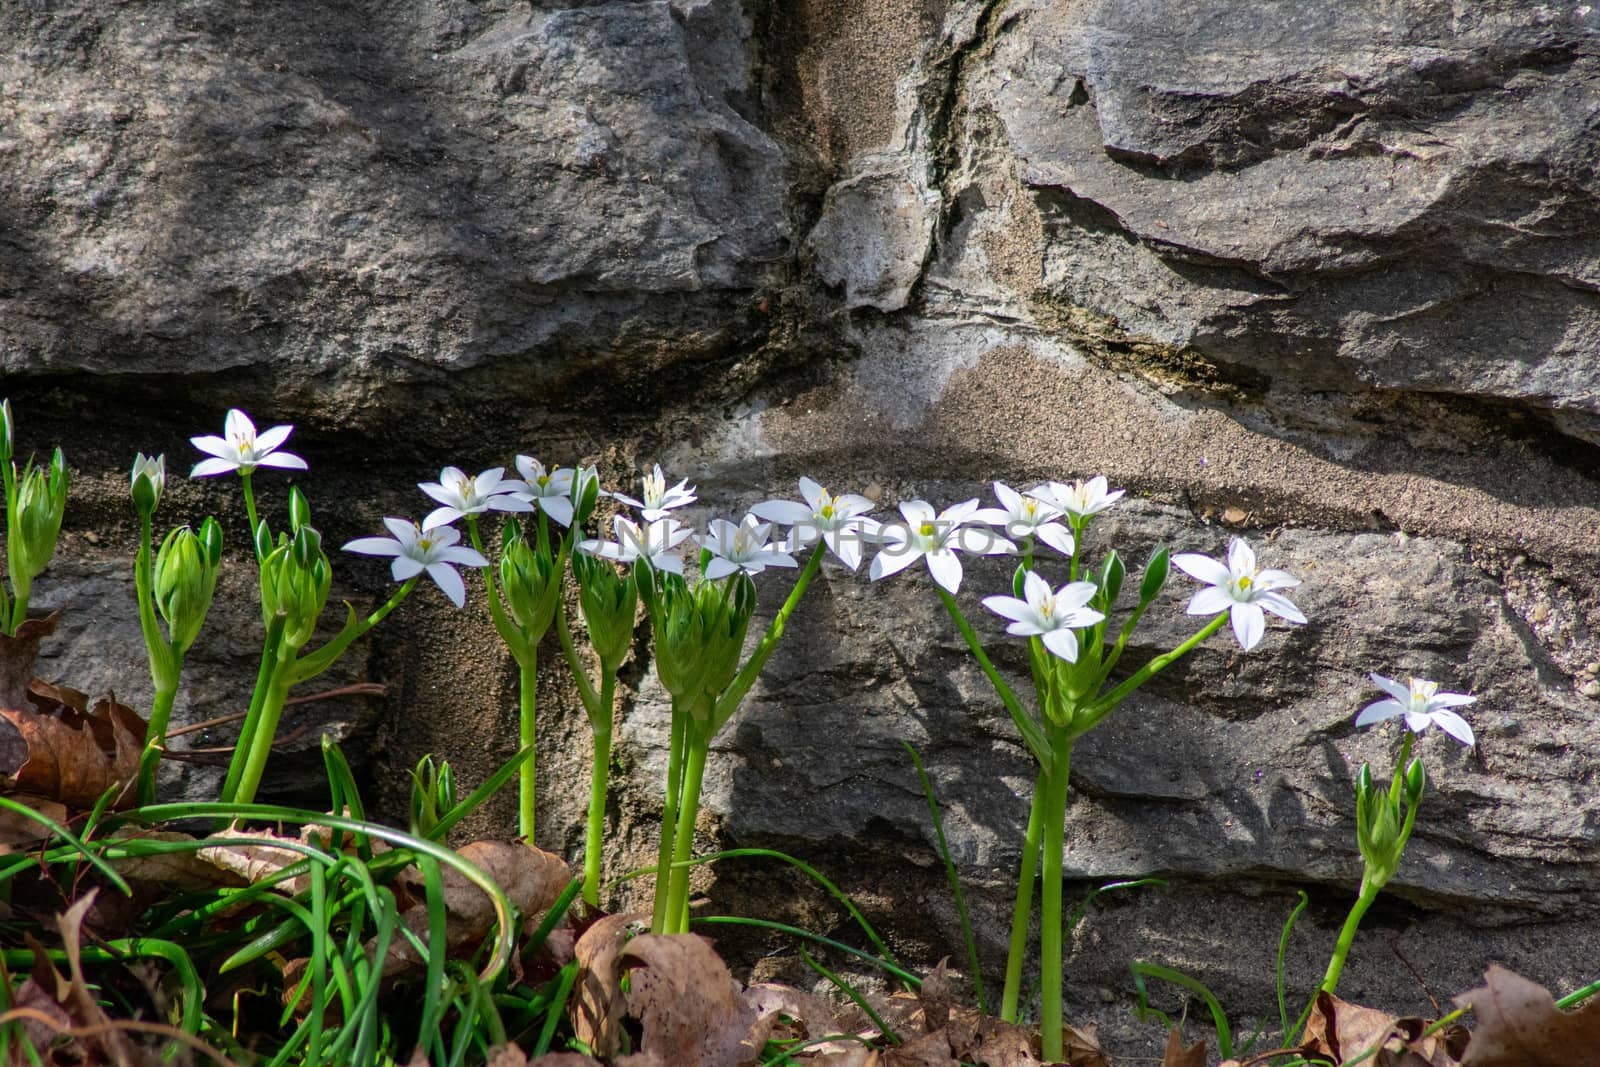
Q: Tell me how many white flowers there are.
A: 14